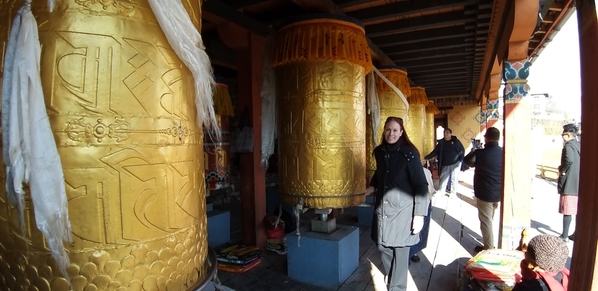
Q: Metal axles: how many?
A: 1